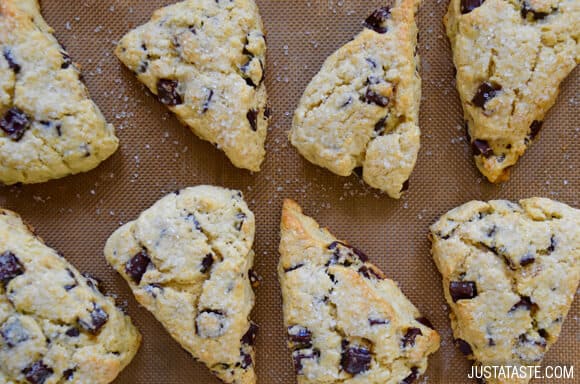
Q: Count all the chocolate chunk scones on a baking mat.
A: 8